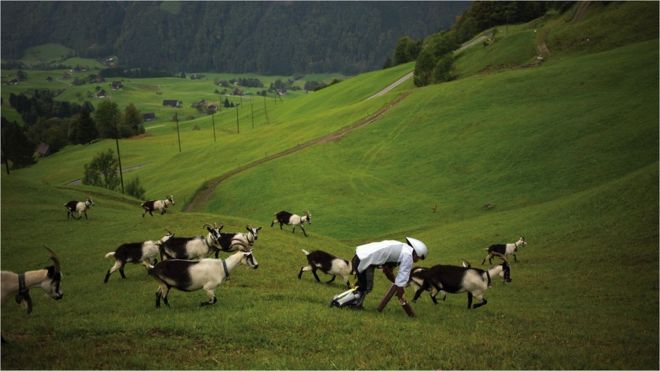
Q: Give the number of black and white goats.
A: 12